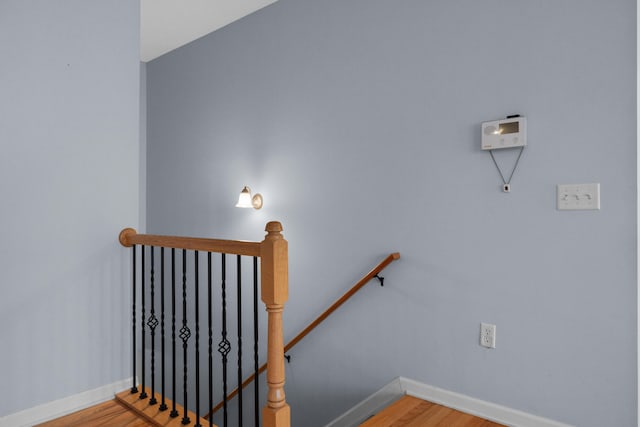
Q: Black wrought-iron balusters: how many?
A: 11